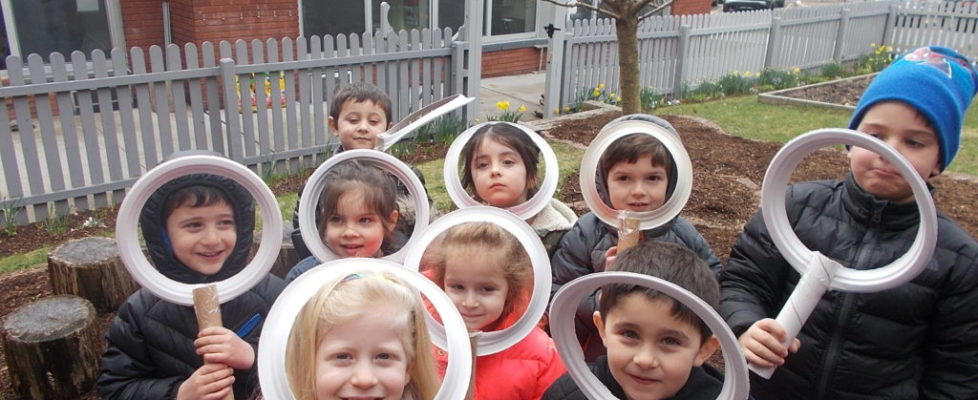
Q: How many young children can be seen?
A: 9